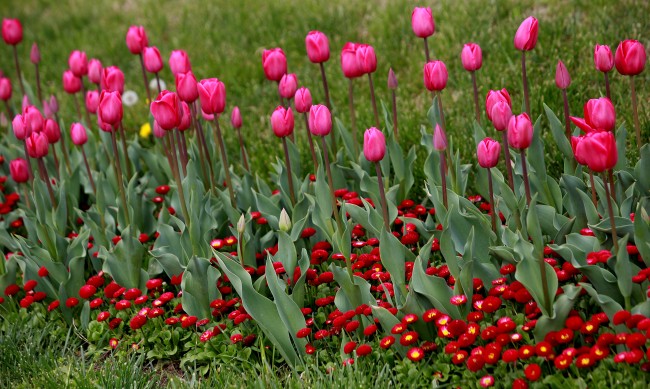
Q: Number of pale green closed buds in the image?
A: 2